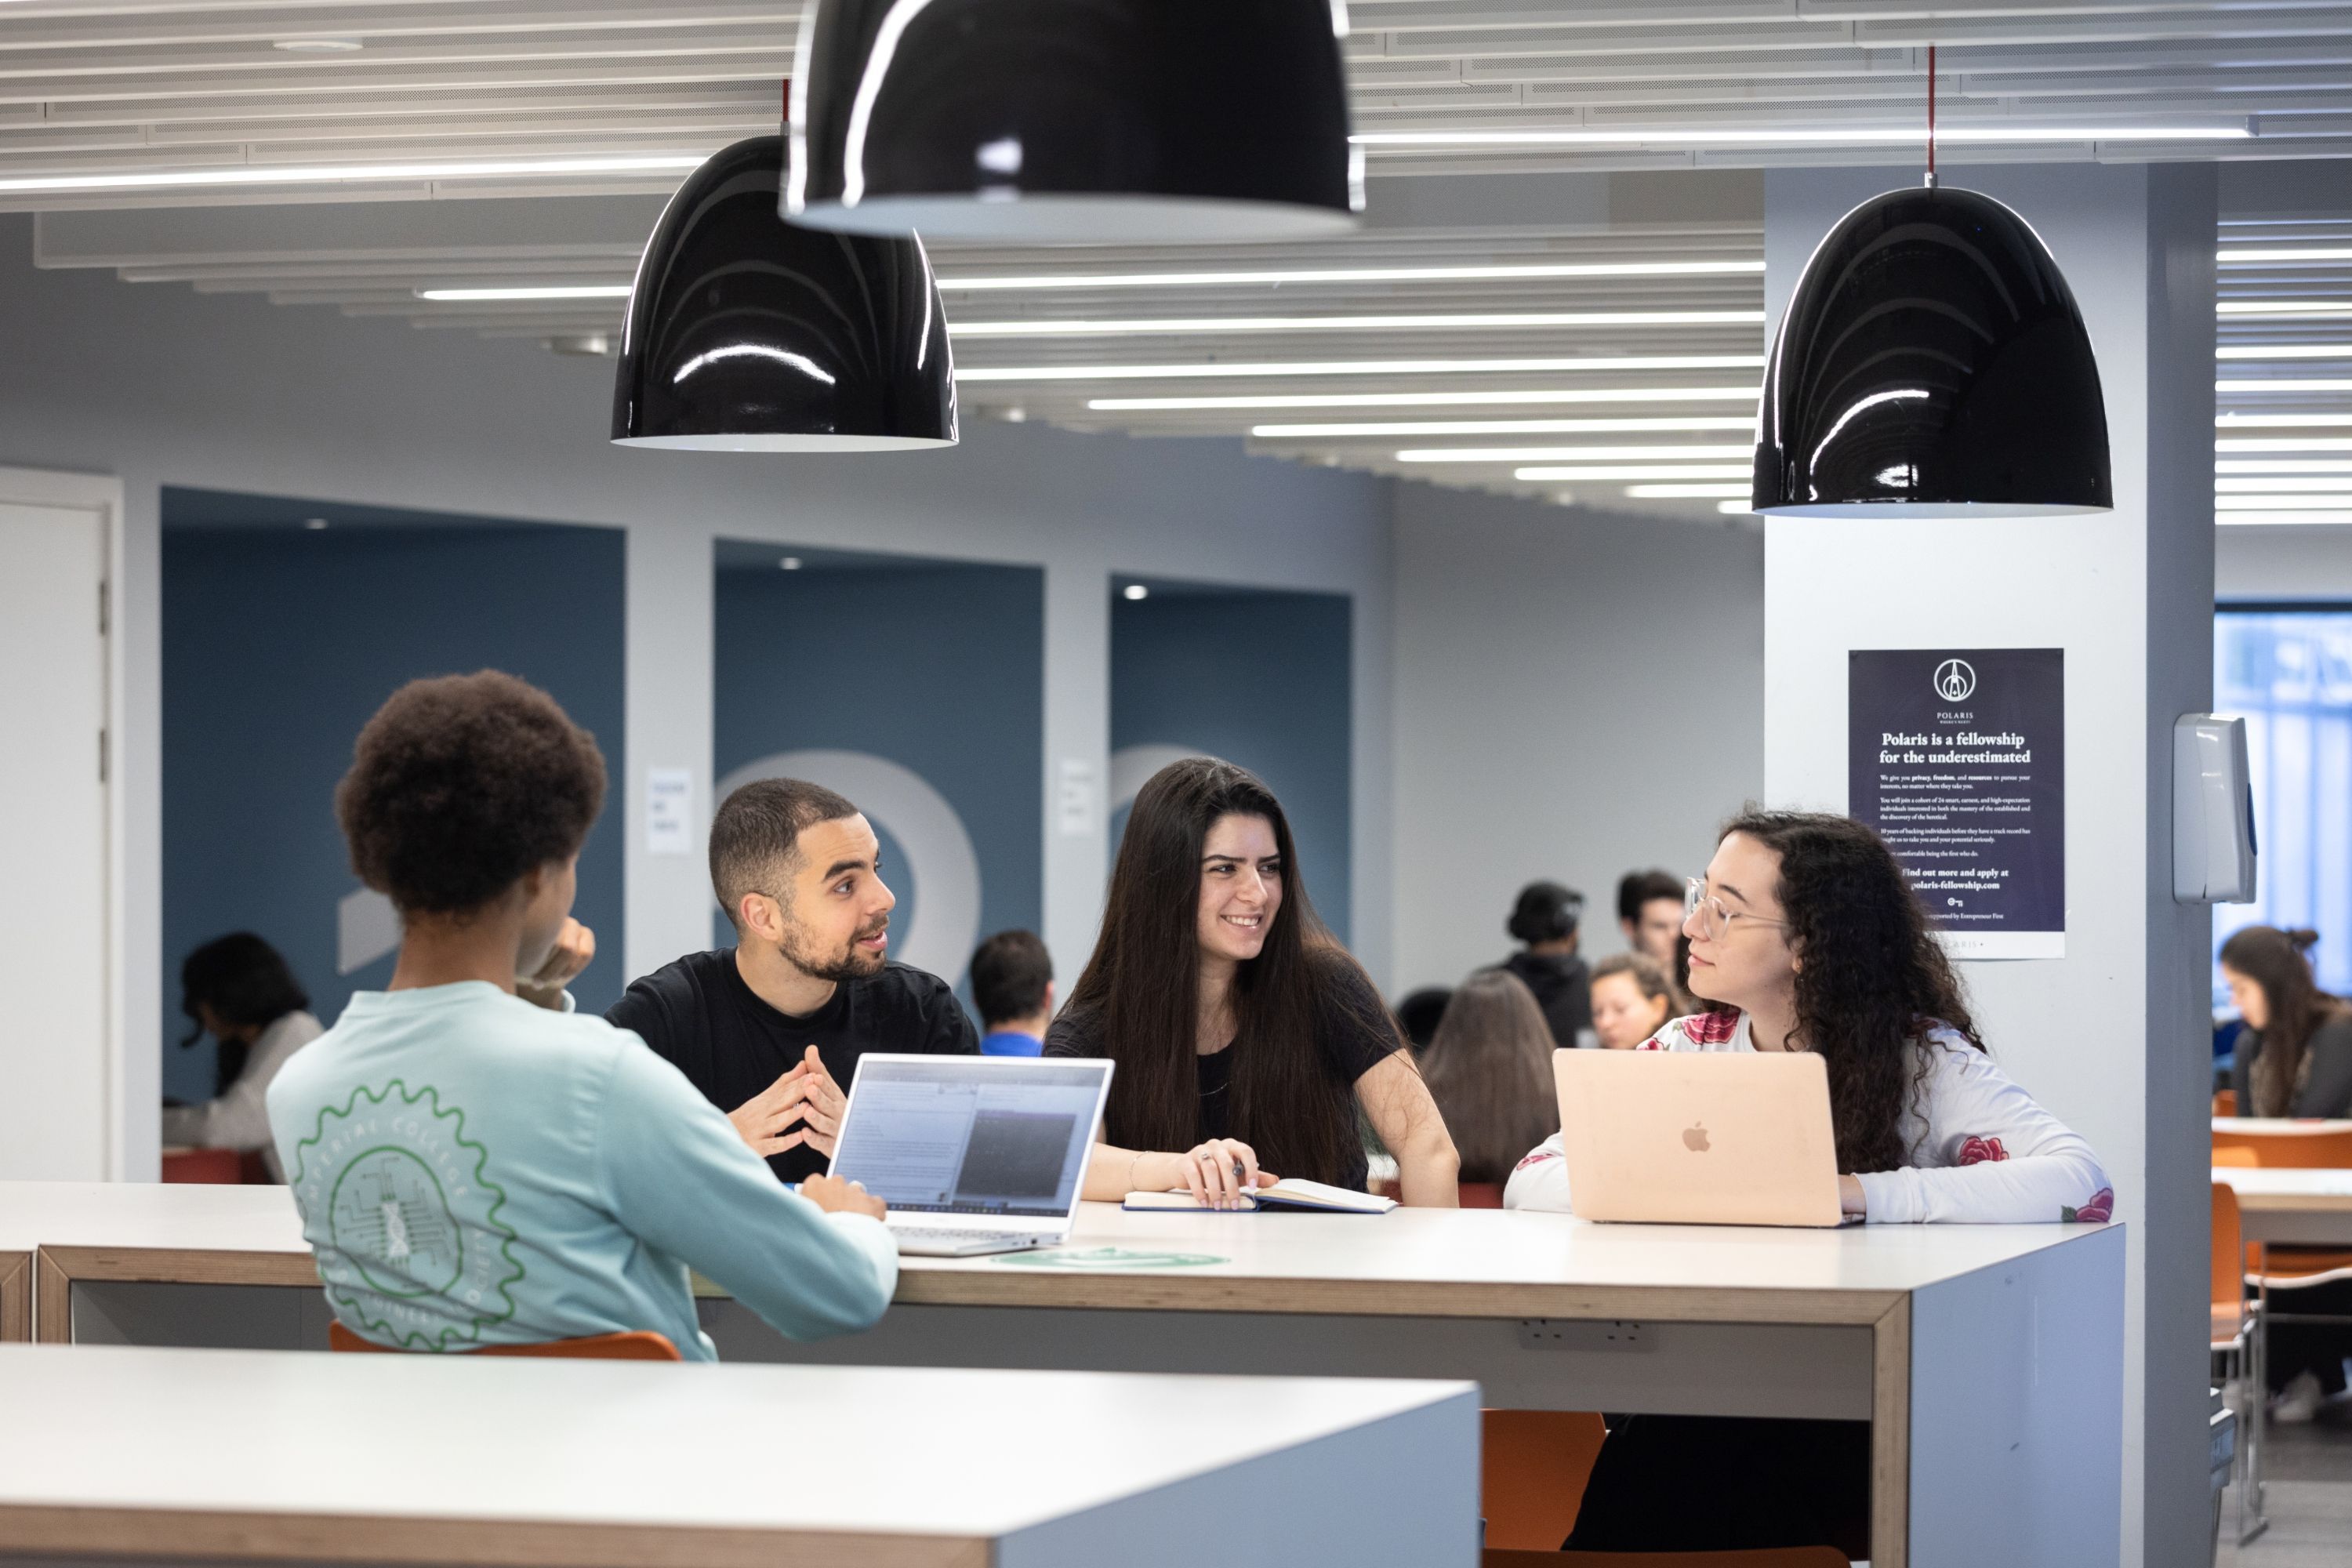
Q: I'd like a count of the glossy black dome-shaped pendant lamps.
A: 3